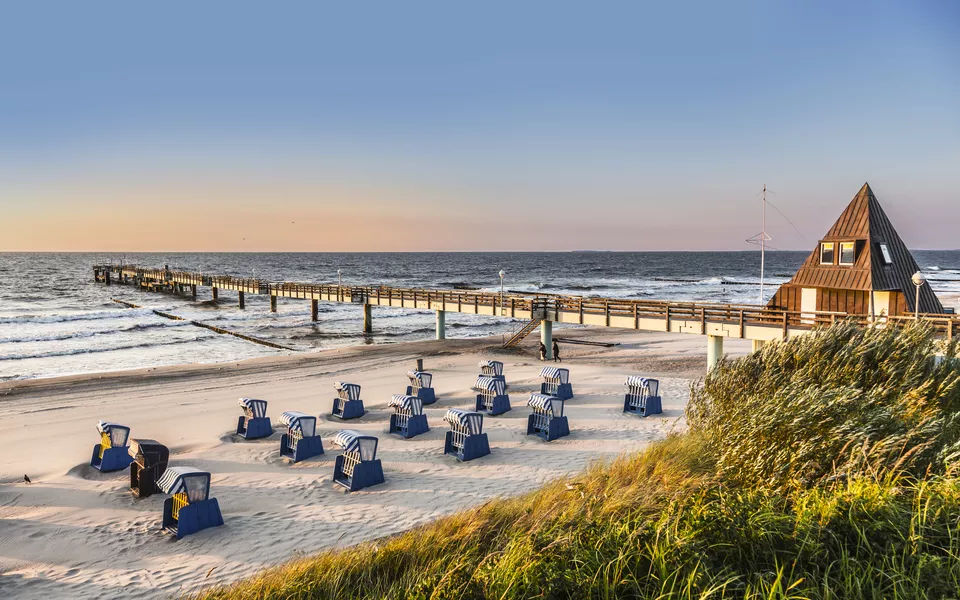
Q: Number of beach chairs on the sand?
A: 15